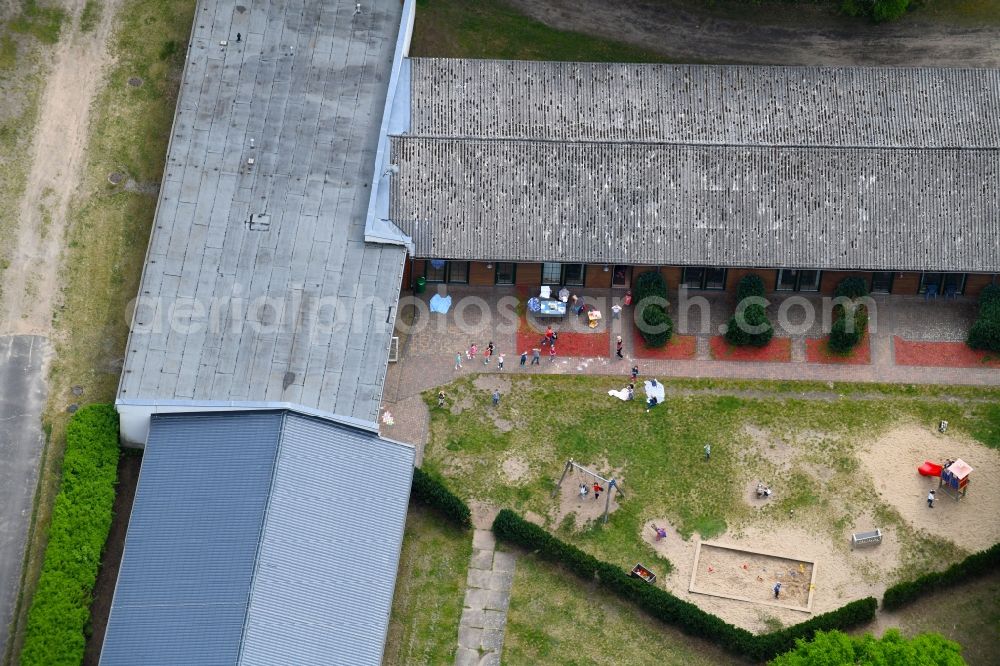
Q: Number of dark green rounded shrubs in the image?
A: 4